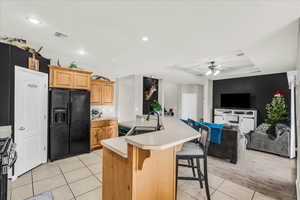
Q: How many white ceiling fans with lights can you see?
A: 1